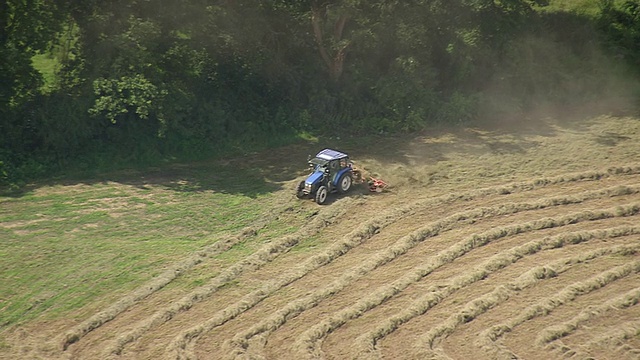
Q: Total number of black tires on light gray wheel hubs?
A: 2